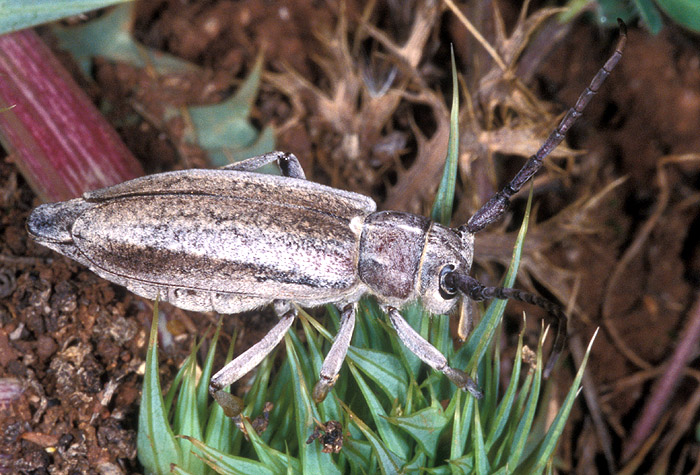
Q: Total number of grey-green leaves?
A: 2